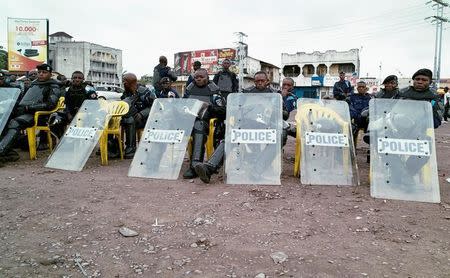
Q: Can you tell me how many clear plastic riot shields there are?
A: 6